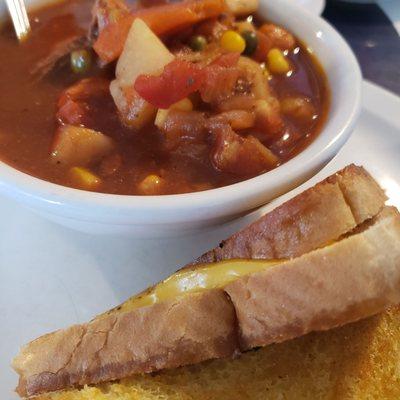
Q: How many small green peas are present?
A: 3